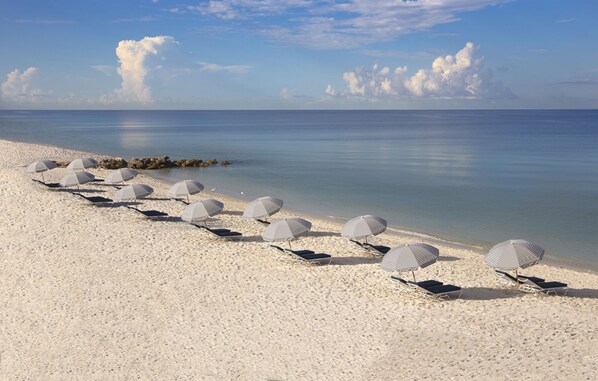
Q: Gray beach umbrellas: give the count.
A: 12